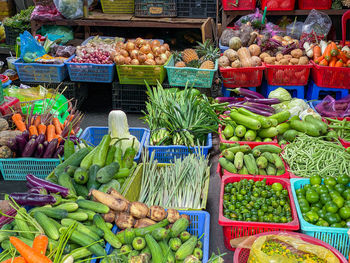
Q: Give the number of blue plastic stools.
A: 3